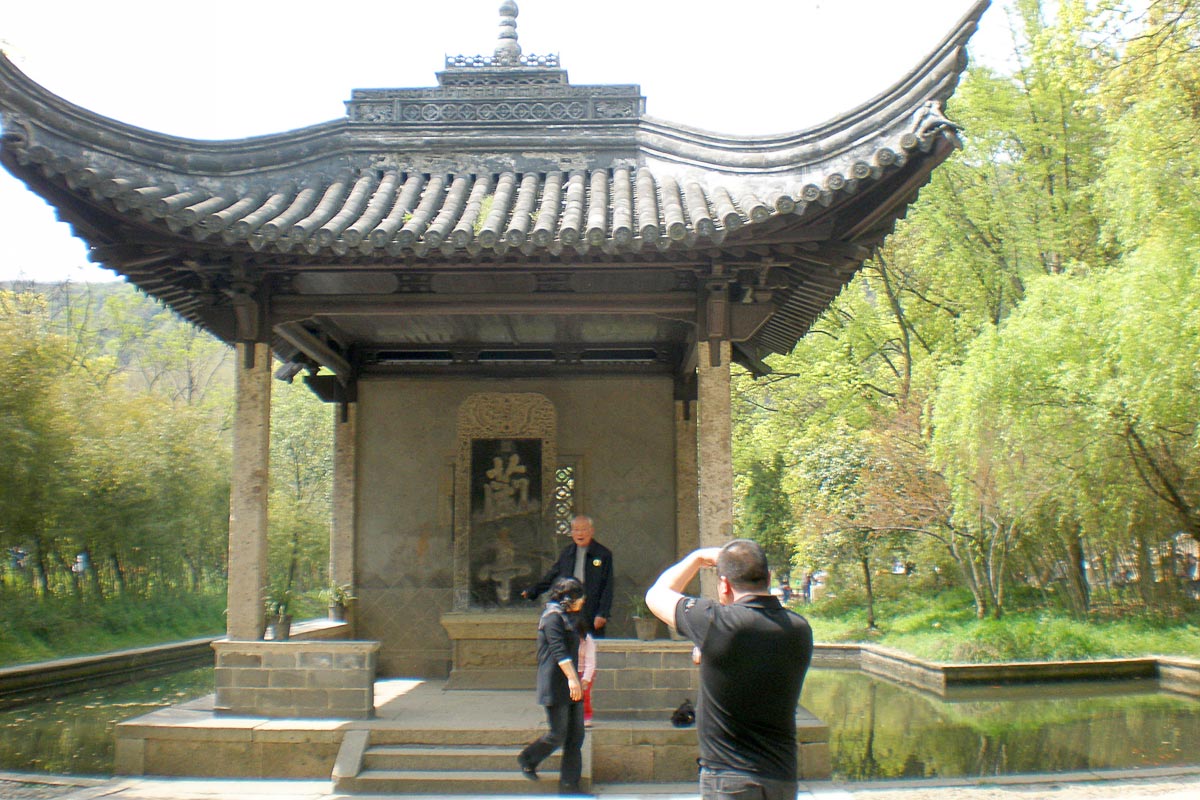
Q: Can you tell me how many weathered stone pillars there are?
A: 4